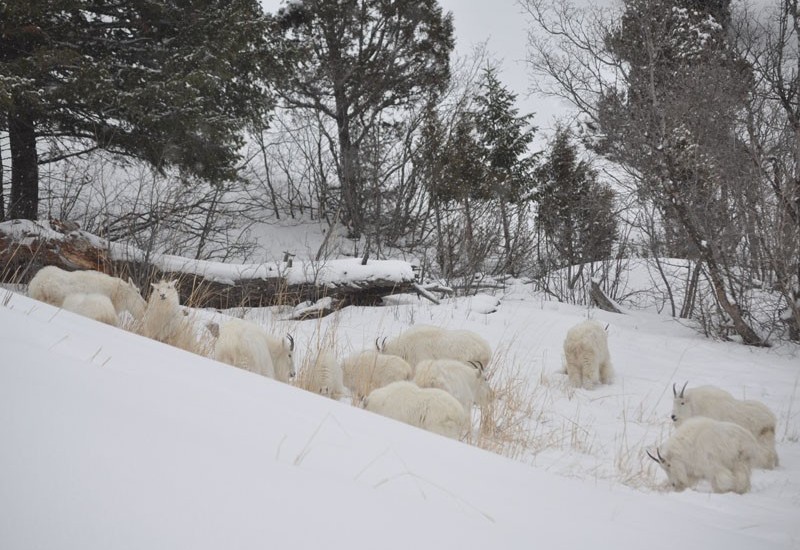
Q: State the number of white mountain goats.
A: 12